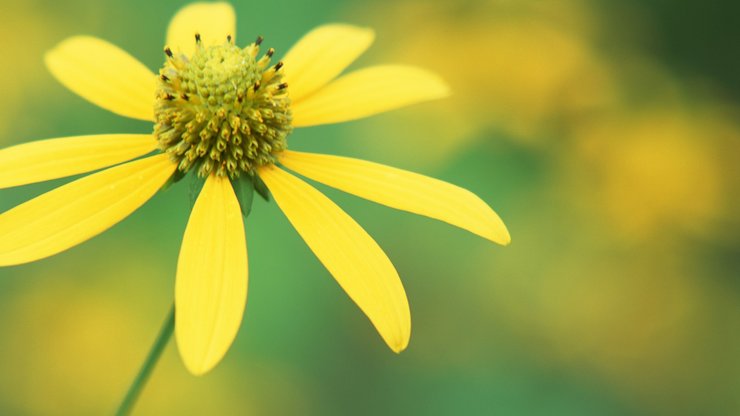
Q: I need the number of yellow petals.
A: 9